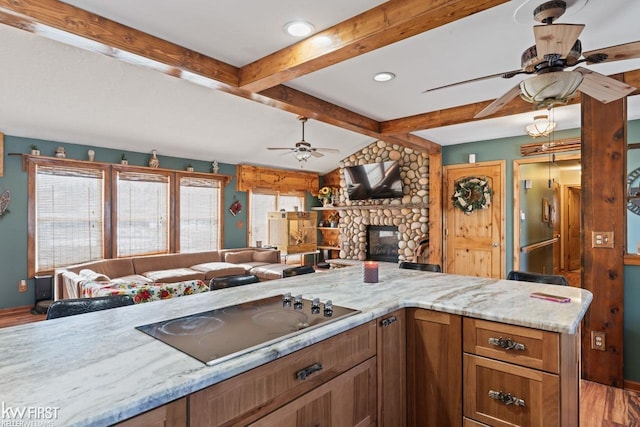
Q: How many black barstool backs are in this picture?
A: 5